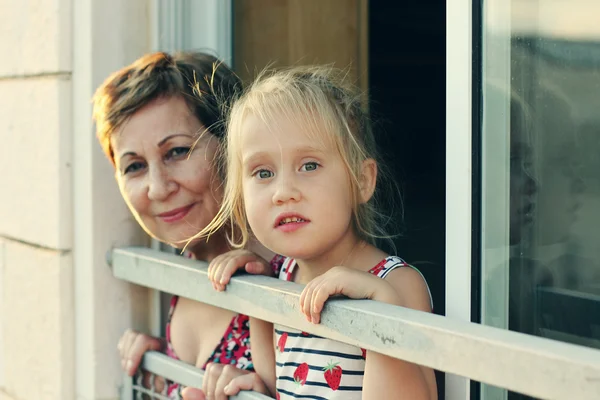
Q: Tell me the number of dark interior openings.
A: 1